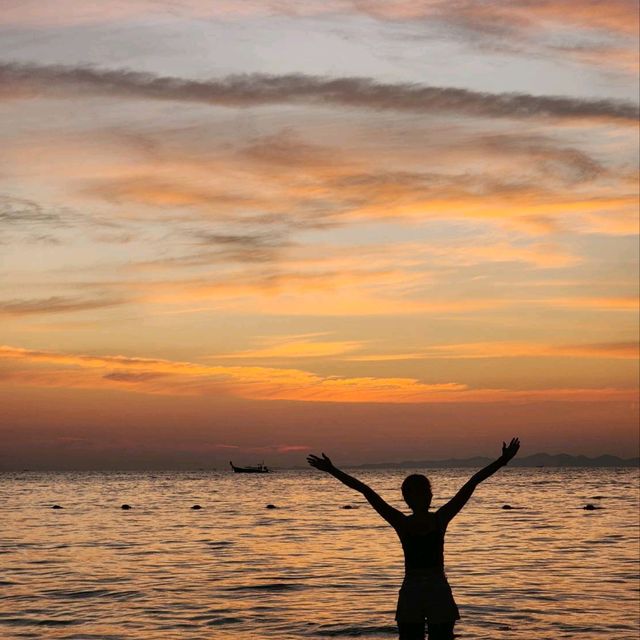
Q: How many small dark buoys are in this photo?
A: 7